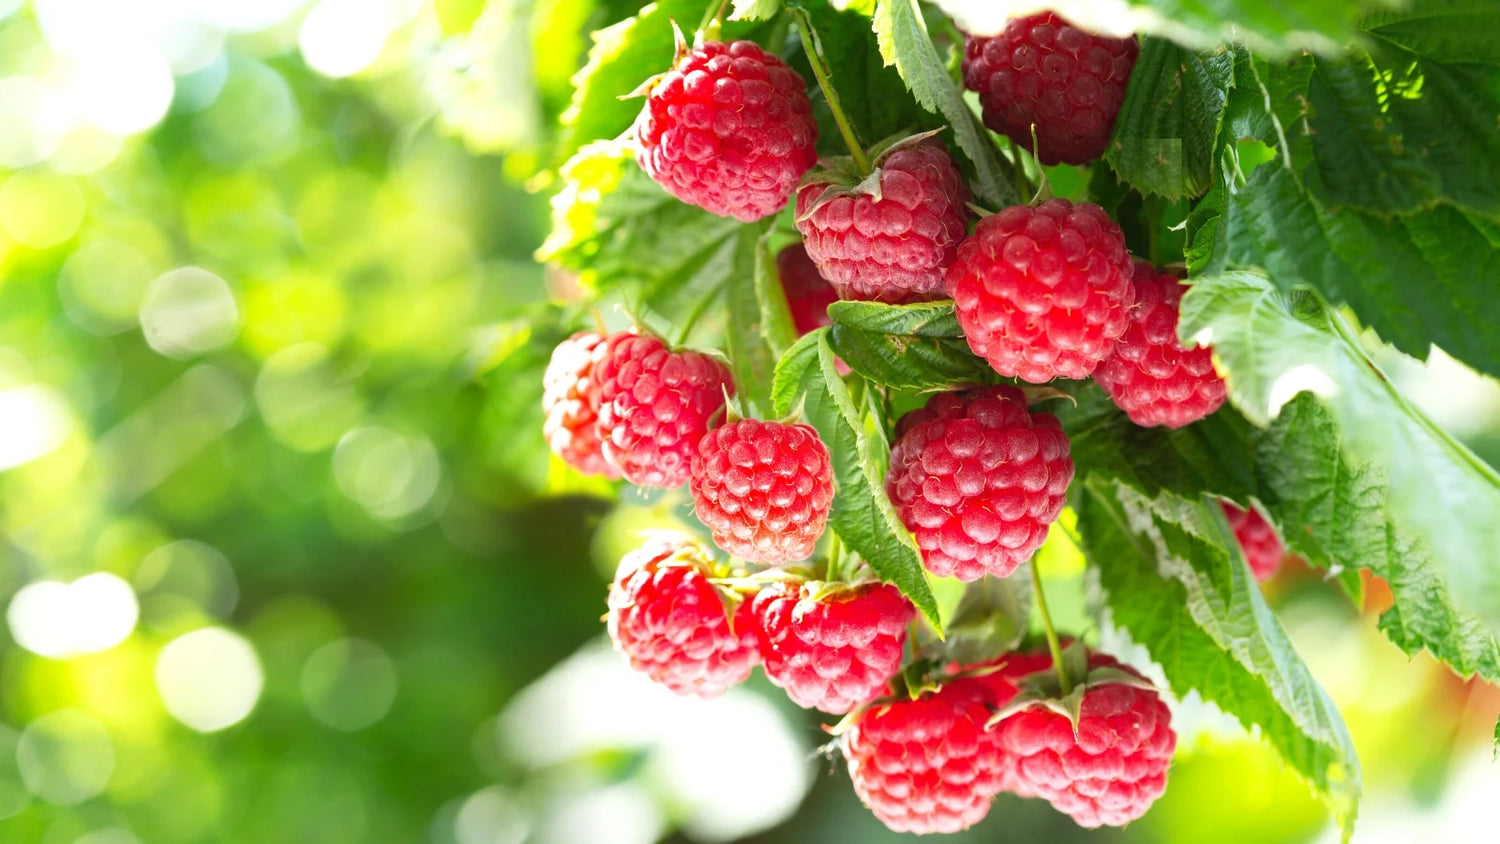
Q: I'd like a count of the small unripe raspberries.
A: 0